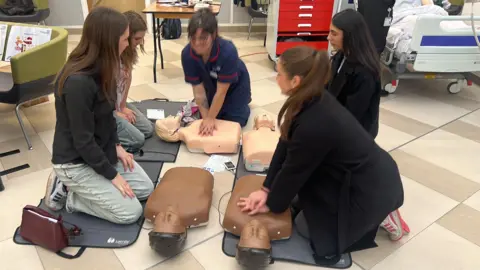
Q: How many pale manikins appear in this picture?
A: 2